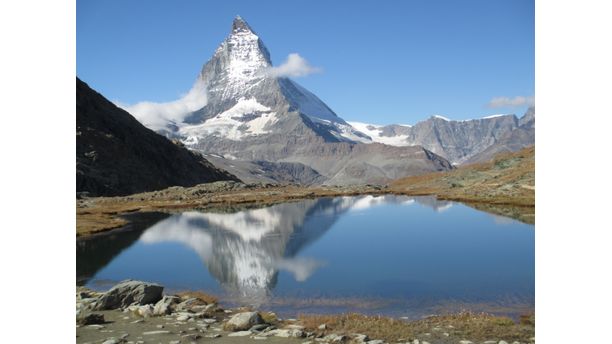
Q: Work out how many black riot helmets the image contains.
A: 0